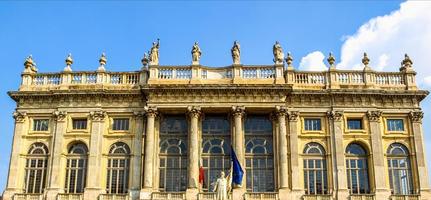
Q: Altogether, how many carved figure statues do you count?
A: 5